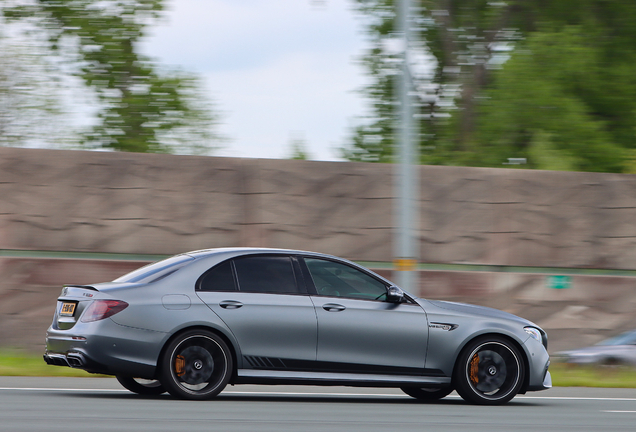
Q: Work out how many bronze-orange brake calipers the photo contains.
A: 2